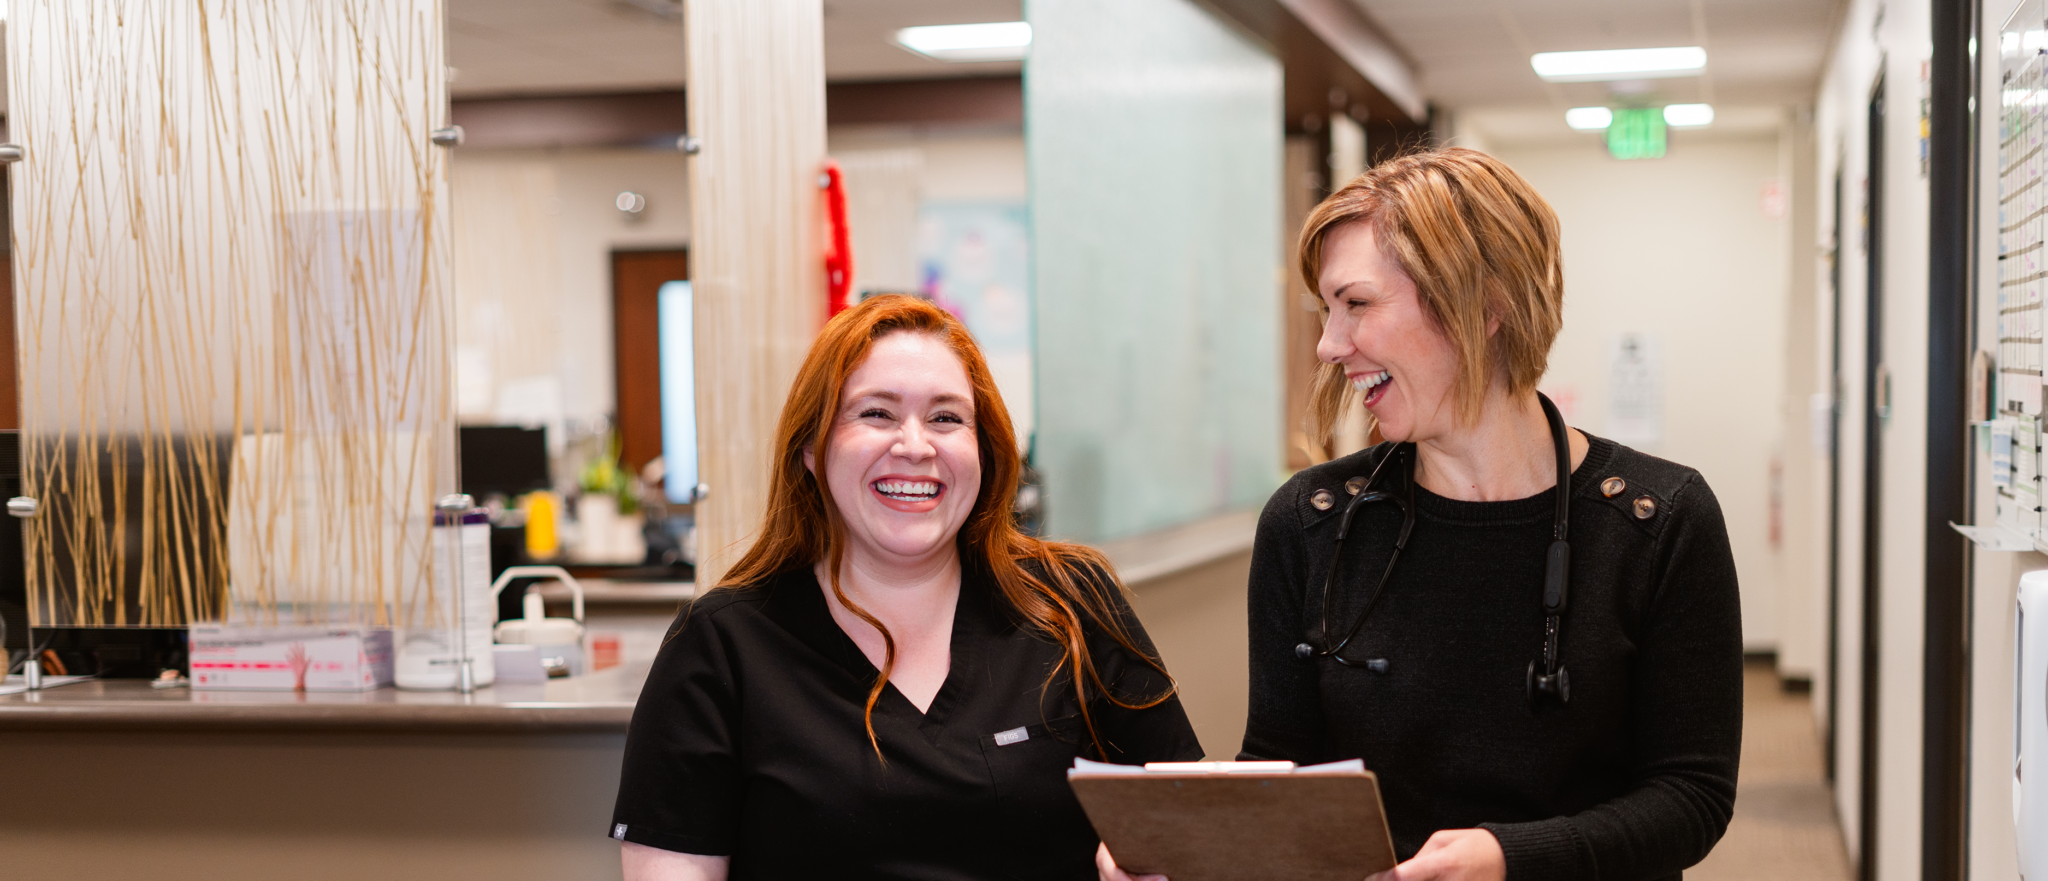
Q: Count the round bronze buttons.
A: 4